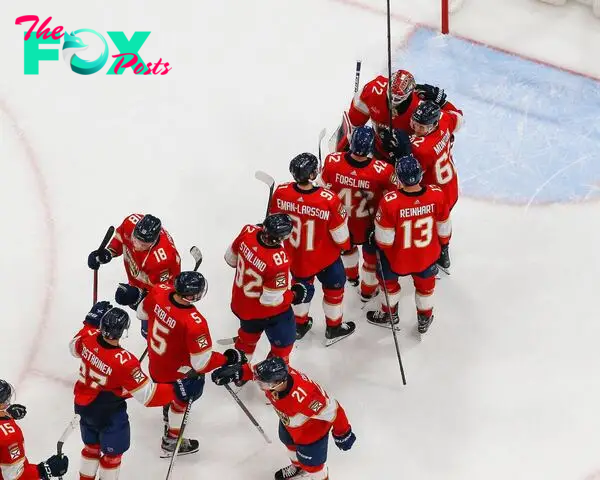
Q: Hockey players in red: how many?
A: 11